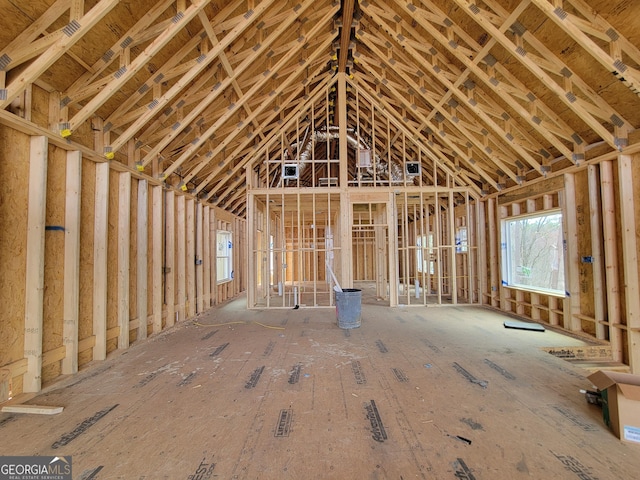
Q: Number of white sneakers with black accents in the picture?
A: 0